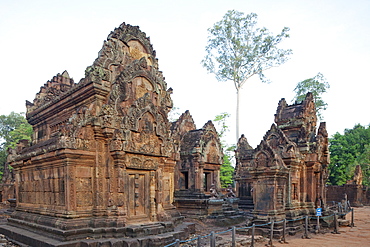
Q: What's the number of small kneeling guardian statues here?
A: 2